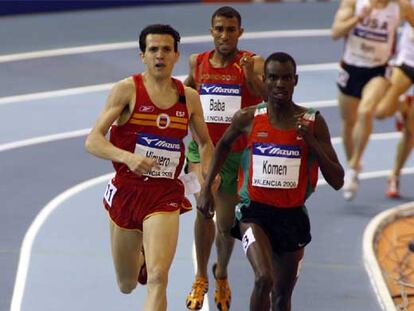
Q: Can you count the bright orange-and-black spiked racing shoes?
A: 2